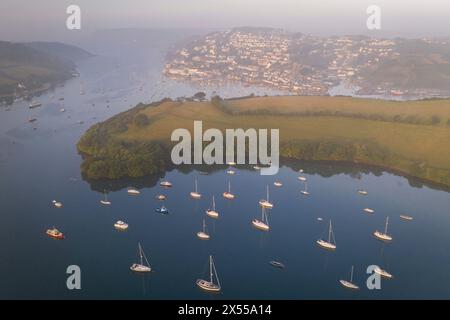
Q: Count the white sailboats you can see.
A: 13